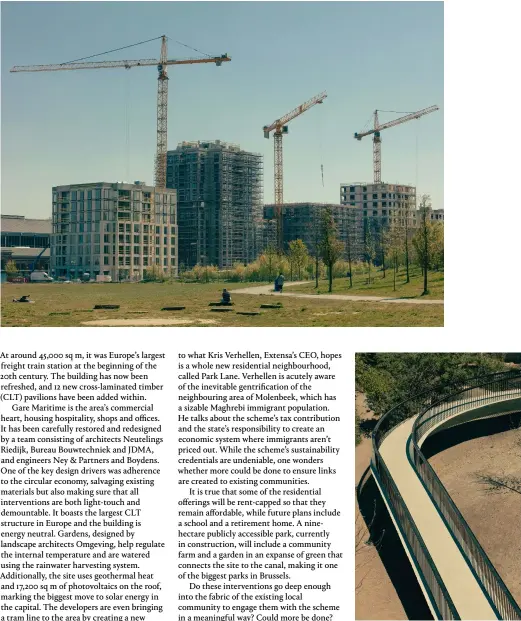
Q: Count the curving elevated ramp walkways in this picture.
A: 1